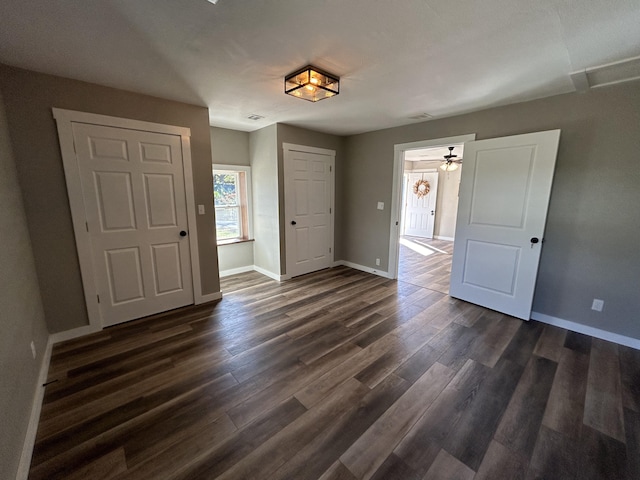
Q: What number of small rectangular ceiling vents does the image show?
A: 2